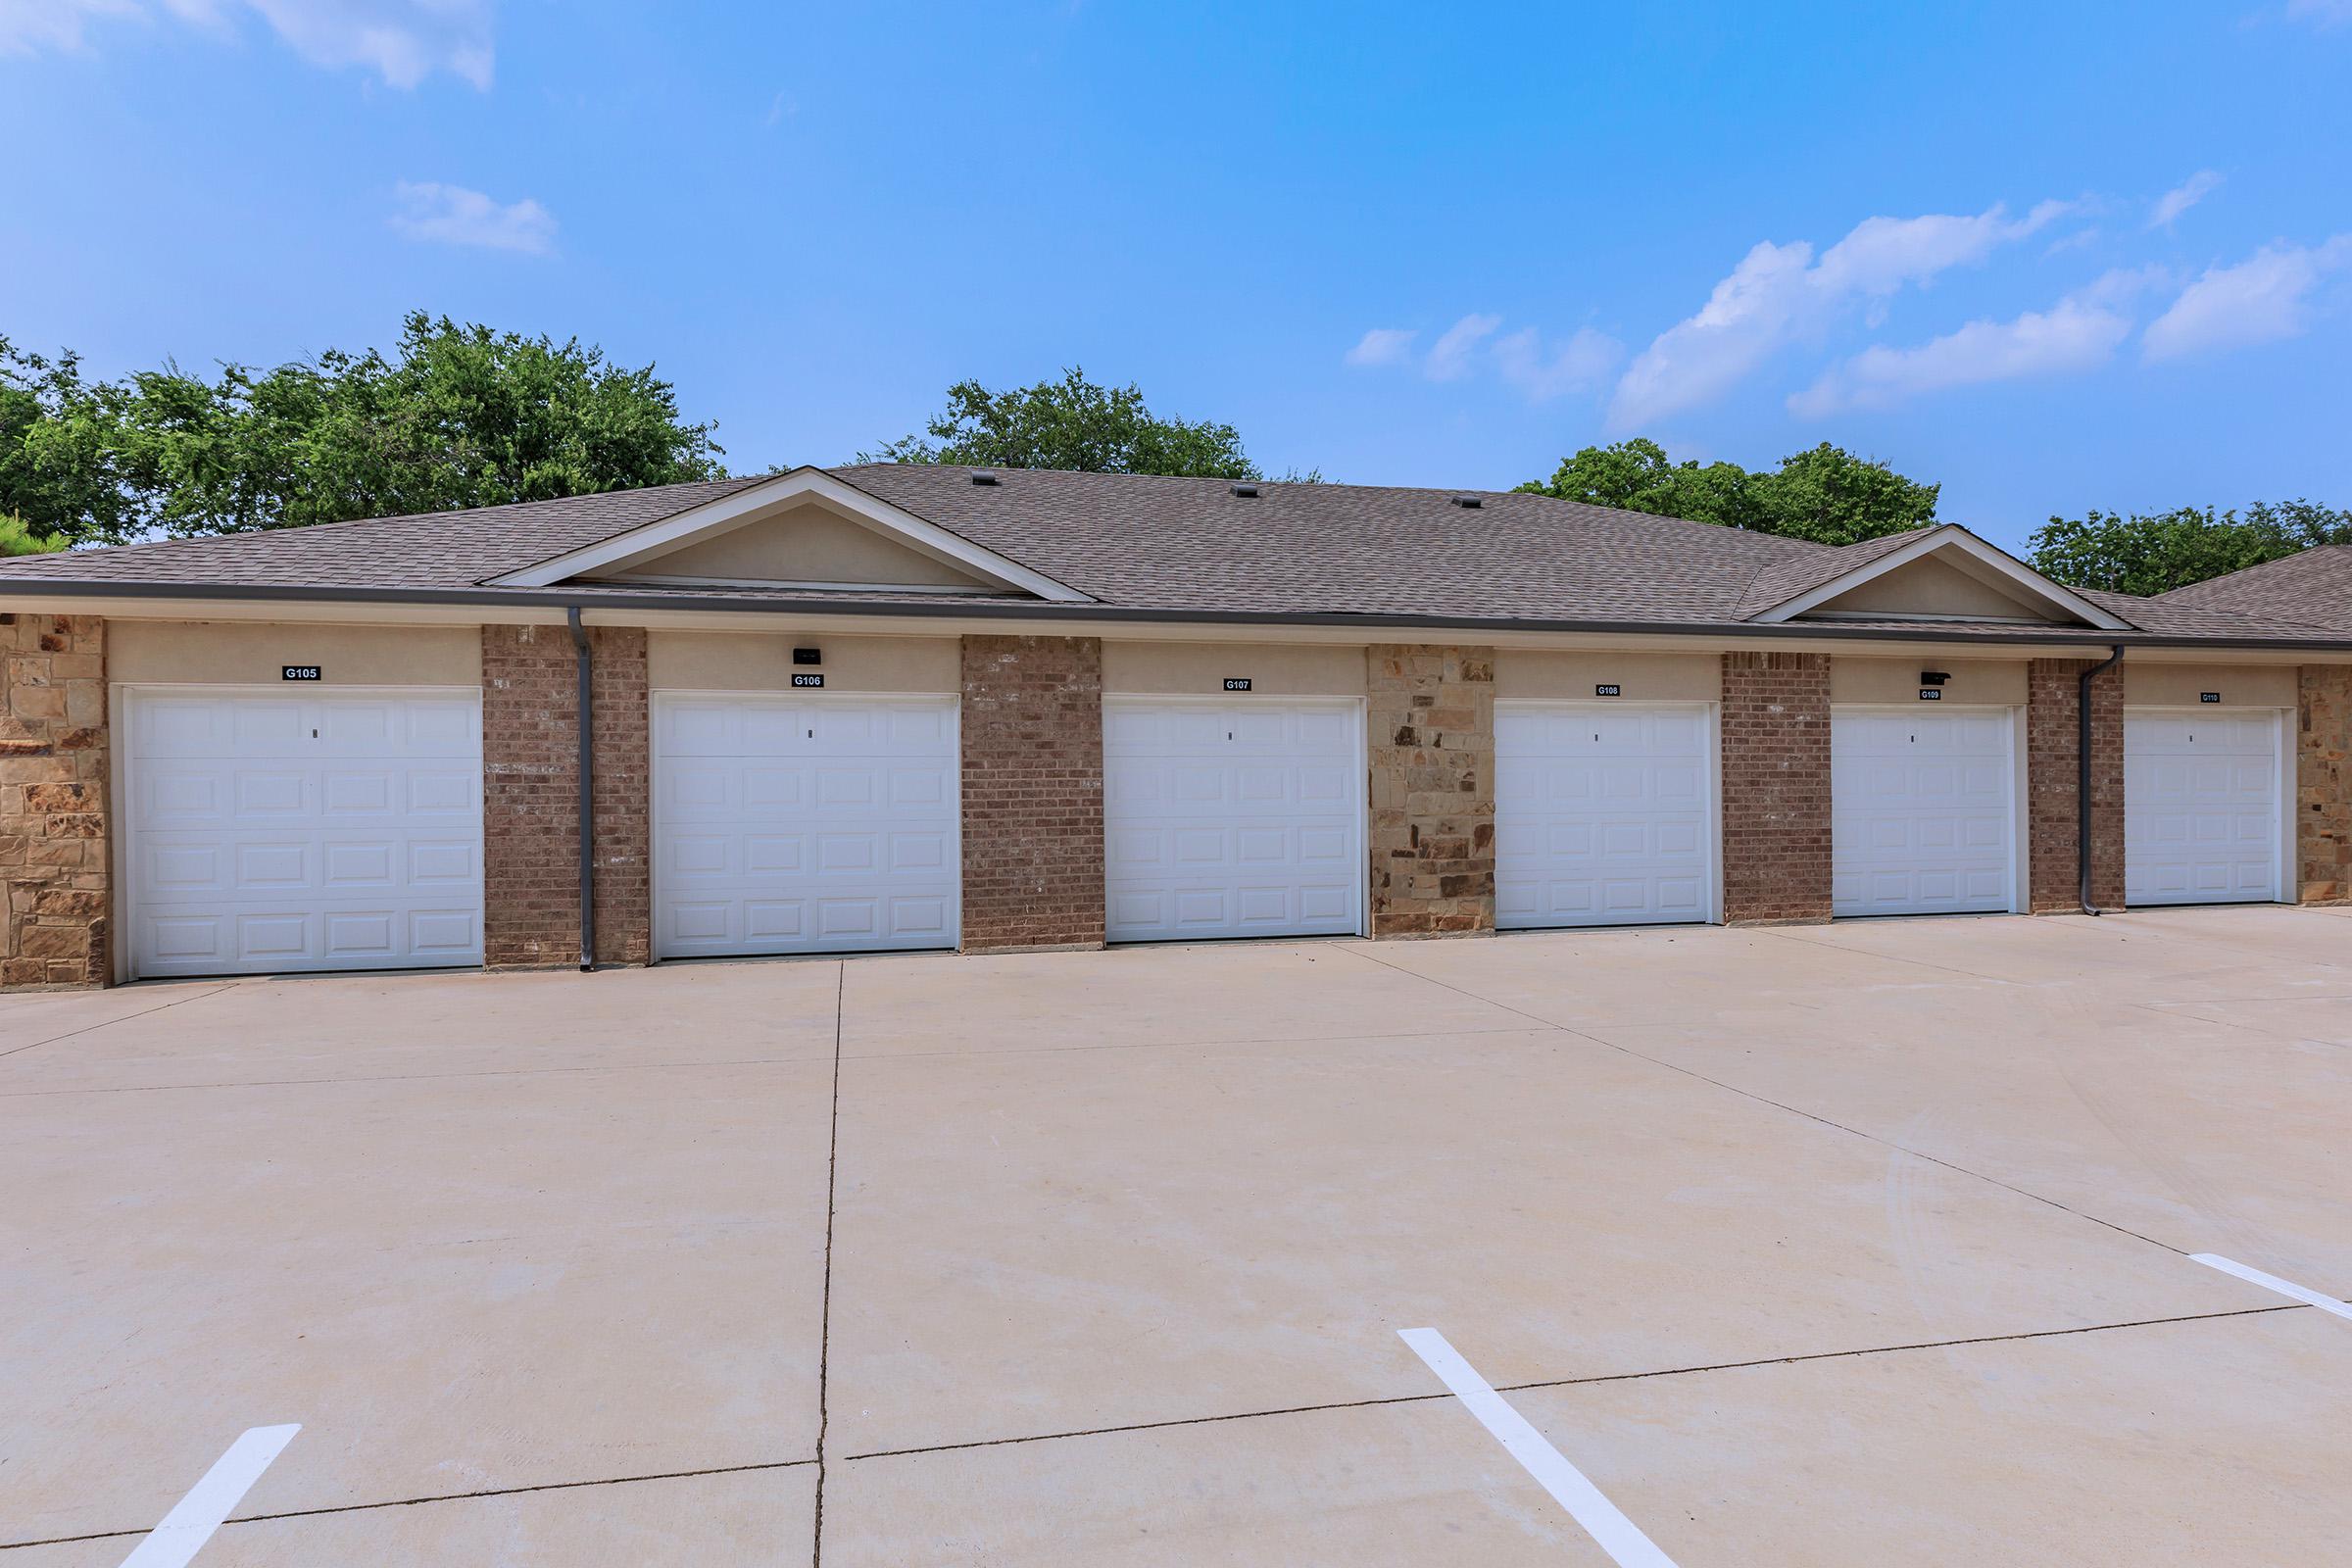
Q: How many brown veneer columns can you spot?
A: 4